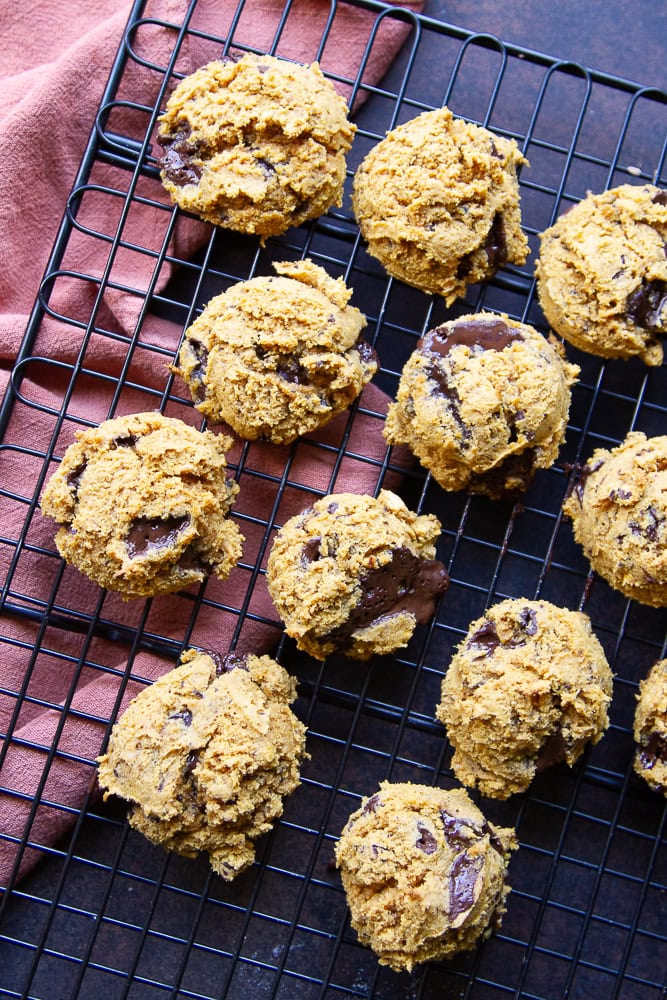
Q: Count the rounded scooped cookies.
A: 12